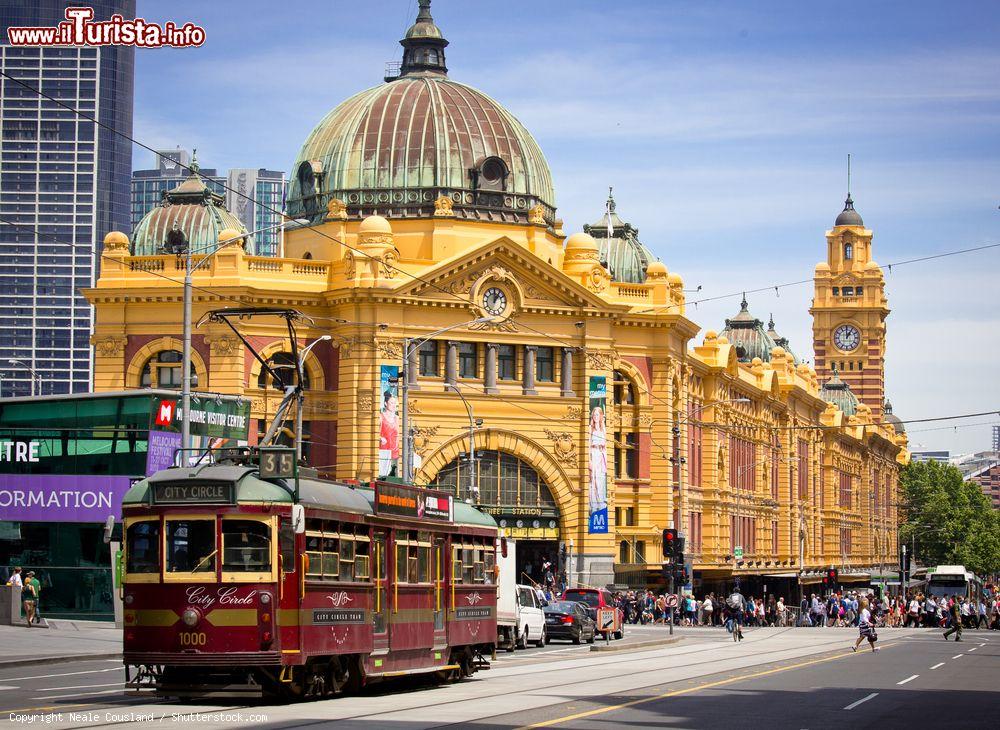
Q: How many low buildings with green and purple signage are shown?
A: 1